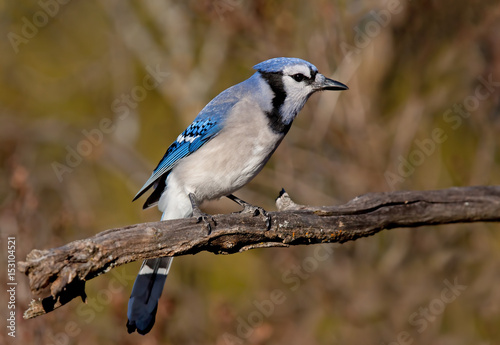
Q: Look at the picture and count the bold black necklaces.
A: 1